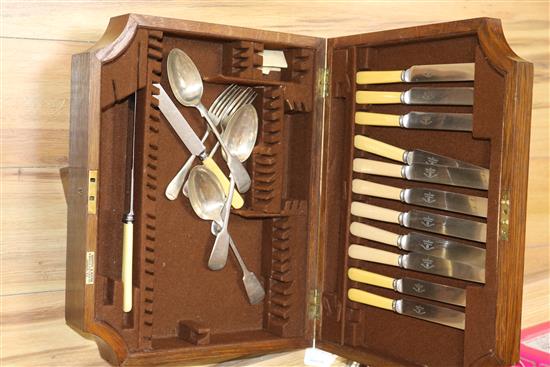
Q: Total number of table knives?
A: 11